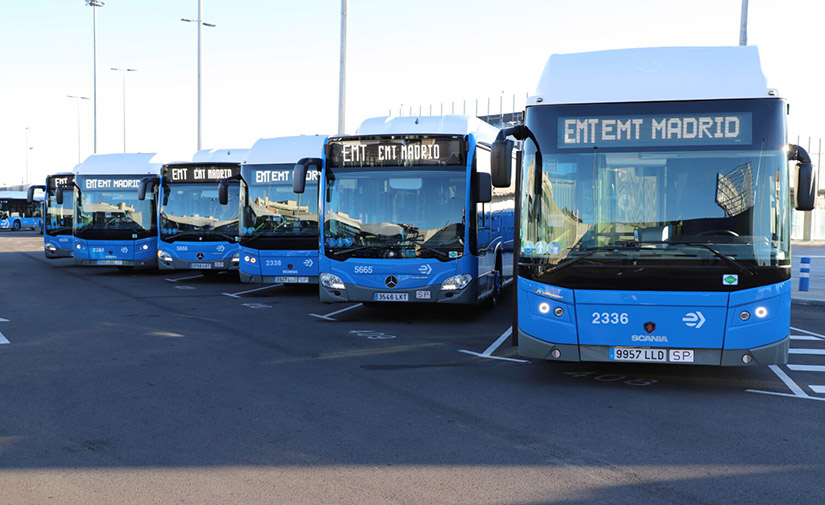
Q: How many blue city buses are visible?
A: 7